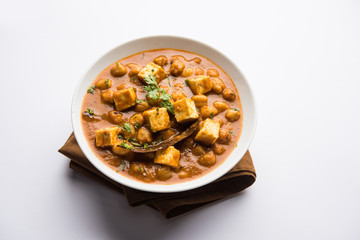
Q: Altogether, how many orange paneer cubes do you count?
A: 8